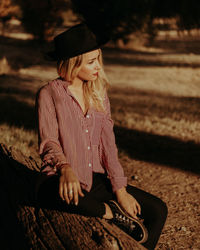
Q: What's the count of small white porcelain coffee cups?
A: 0